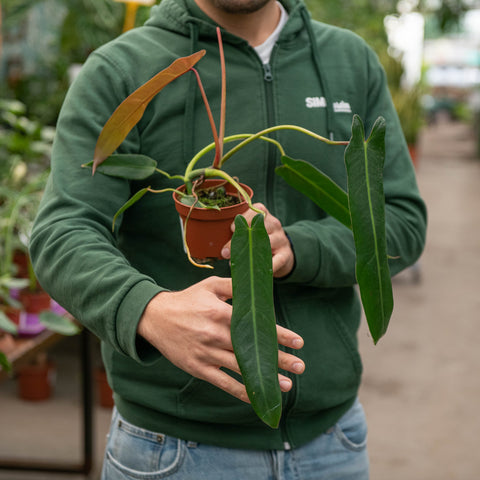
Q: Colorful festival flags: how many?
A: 0